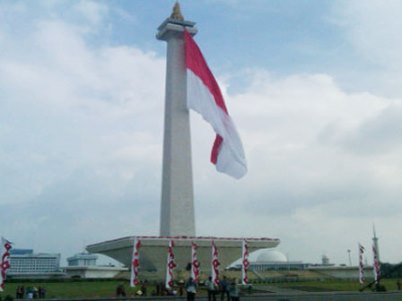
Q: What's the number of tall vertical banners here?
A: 8